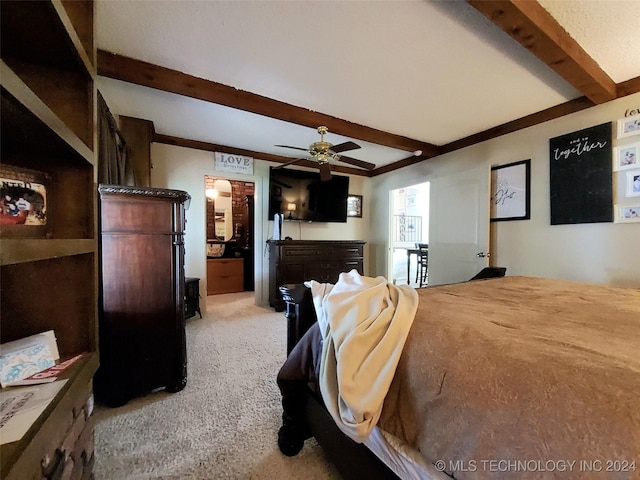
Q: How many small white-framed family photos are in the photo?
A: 4